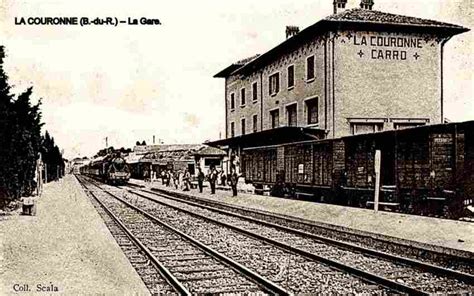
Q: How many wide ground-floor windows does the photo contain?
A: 2